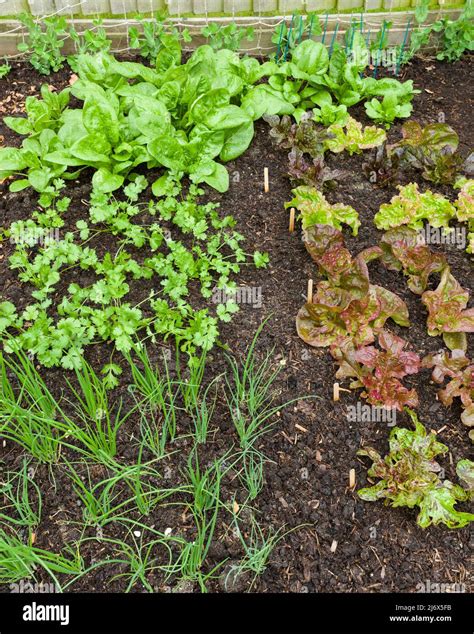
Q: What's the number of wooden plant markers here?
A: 5